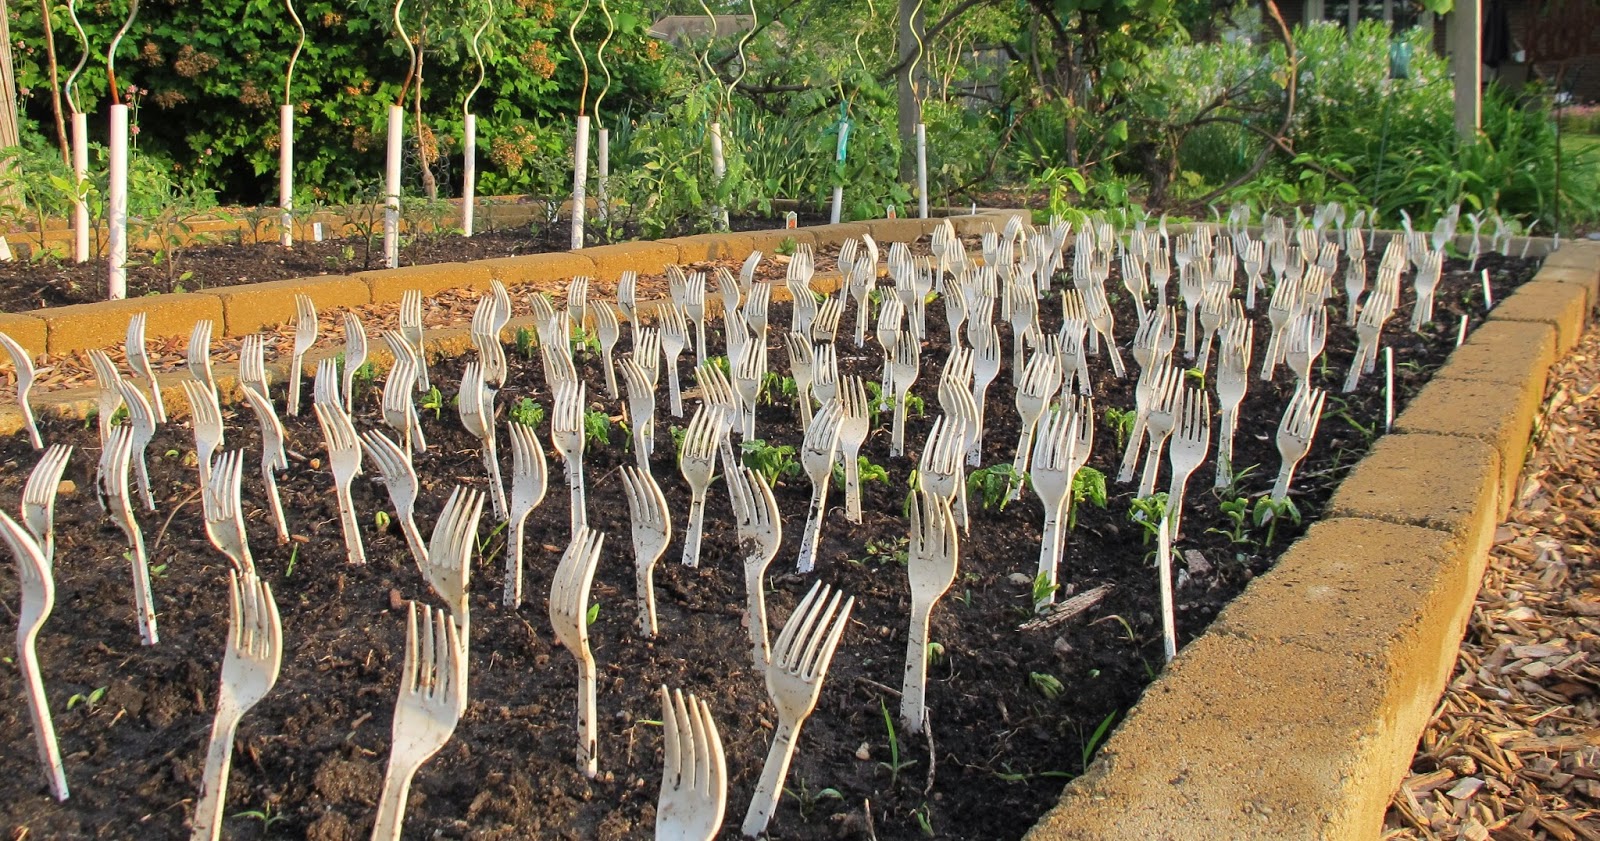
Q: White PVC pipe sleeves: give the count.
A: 10